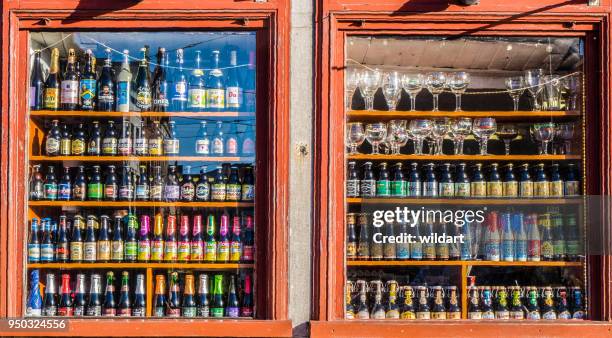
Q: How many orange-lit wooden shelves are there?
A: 8